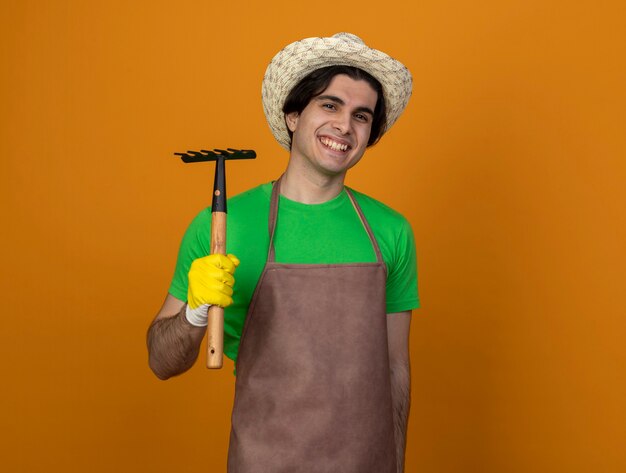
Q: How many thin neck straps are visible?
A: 2